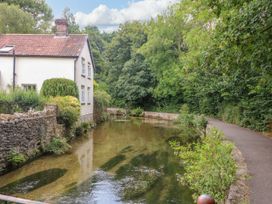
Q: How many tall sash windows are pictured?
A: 4